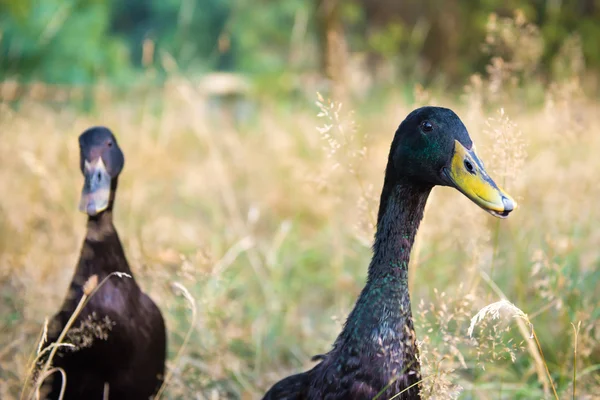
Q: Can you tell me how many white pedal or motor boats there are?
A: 0